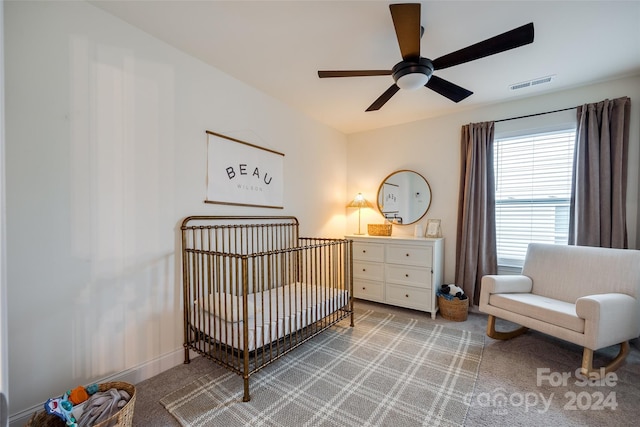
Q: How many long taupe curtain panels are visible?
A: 2